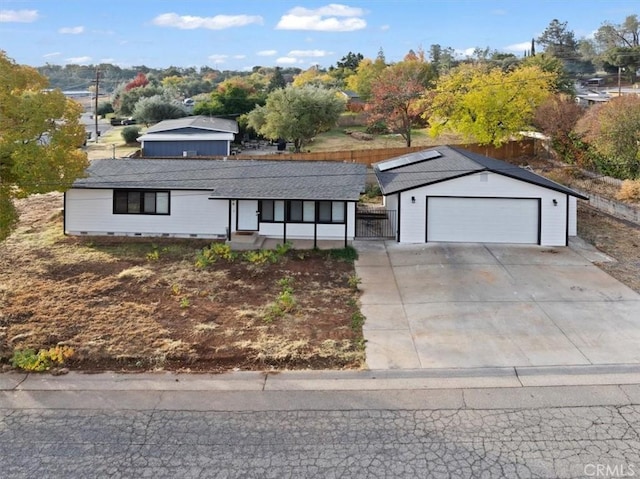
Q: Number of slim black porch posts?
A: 4